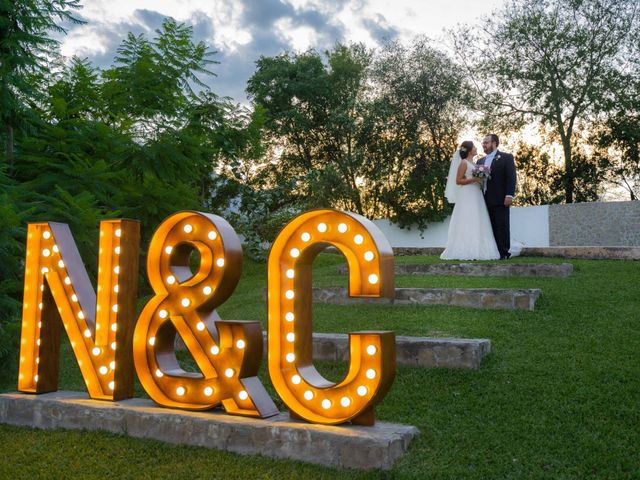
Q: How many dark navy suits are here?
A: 1